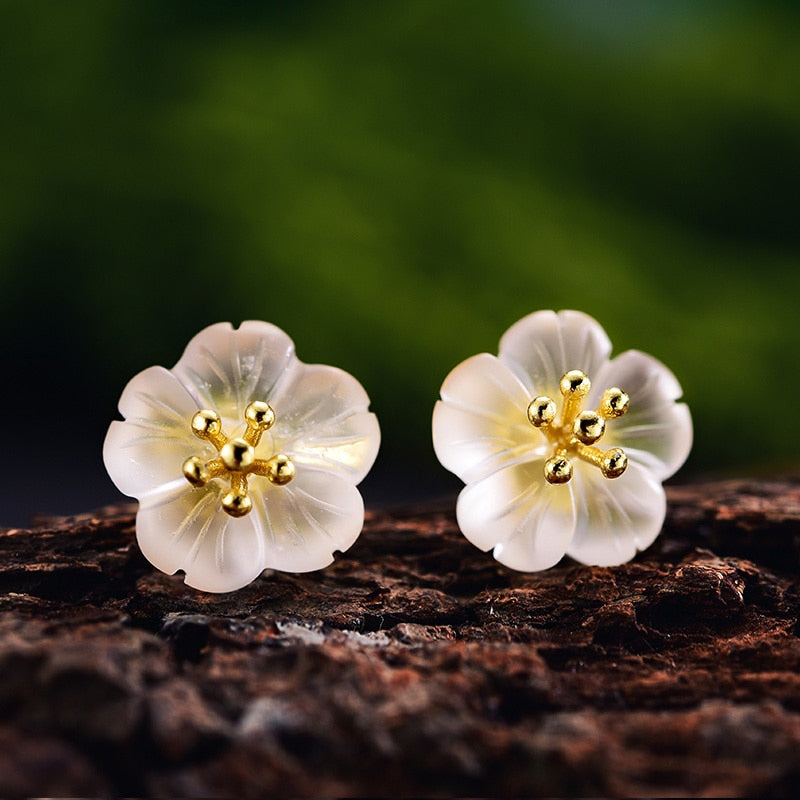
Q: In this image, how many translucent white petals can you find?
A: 10